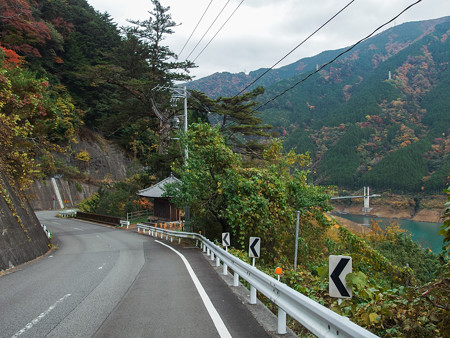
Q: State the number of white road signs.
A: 3